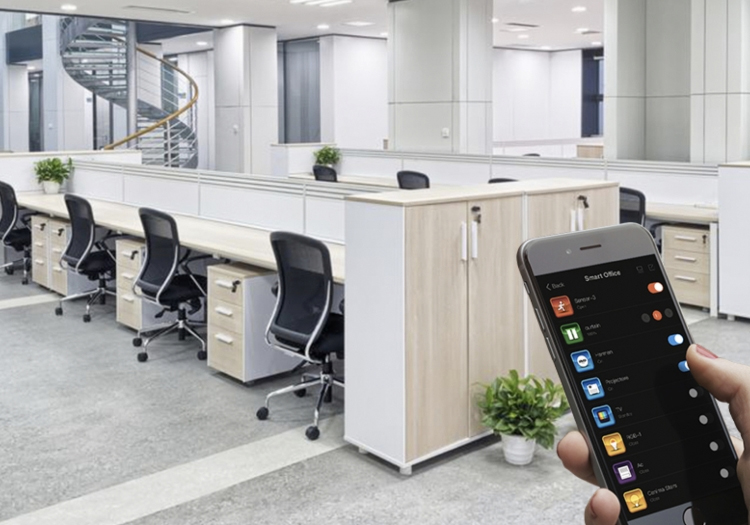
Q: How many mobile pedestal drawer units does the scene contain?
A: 5